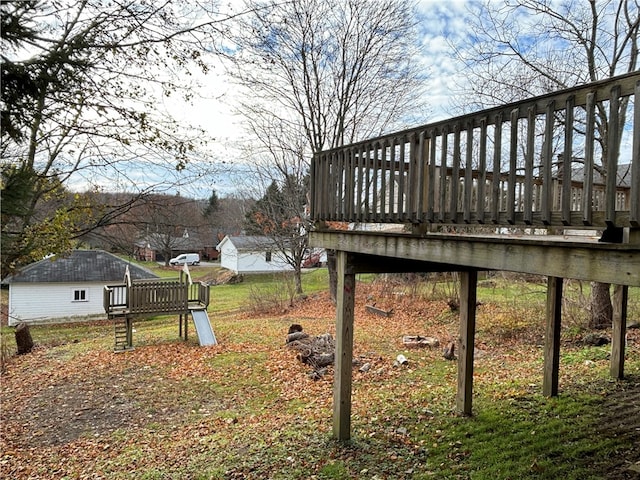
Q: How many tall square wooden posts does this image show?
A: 4